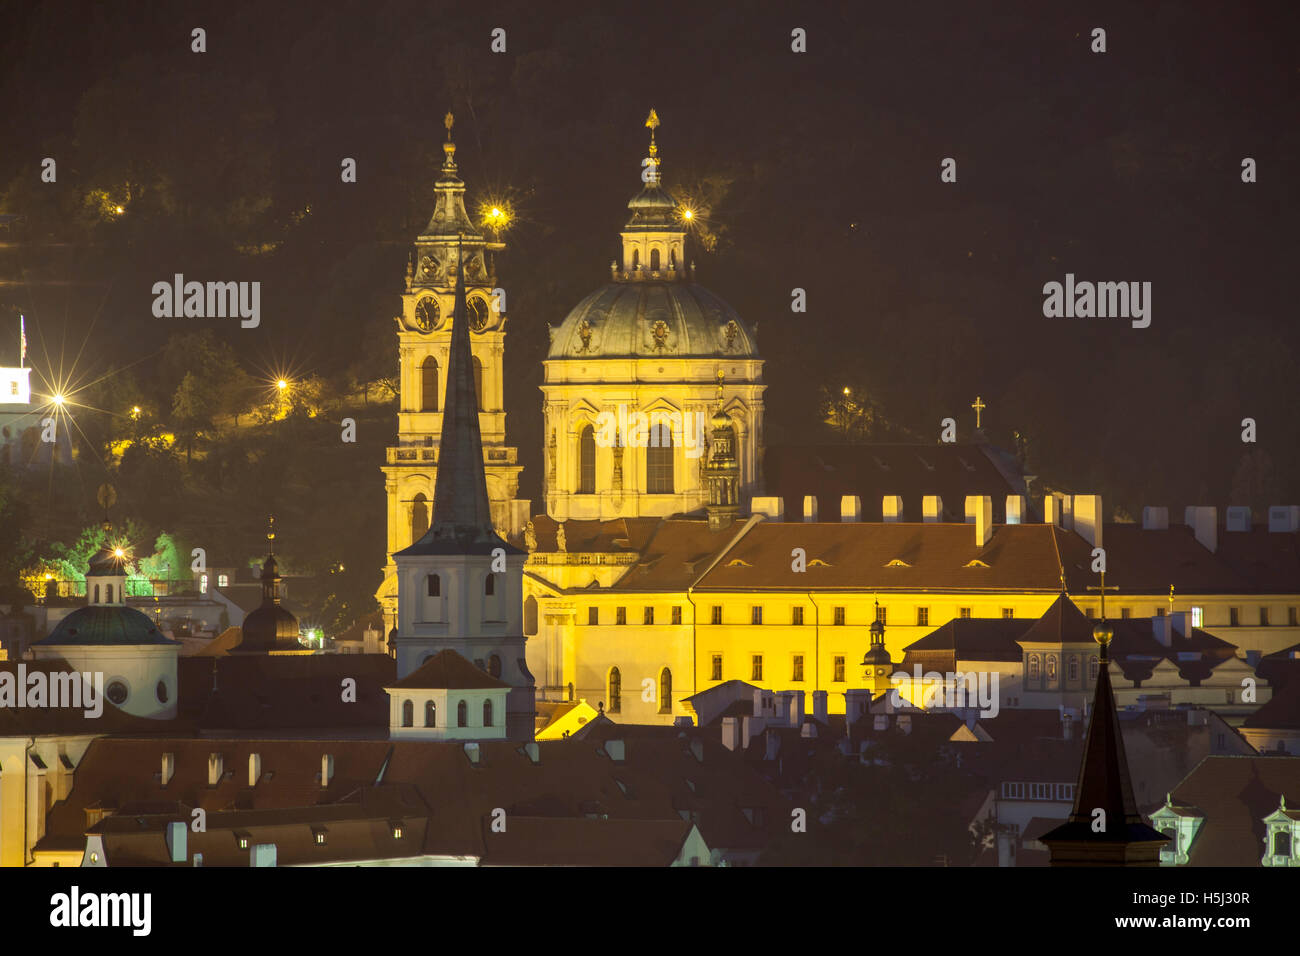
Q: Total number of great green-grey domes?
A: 1